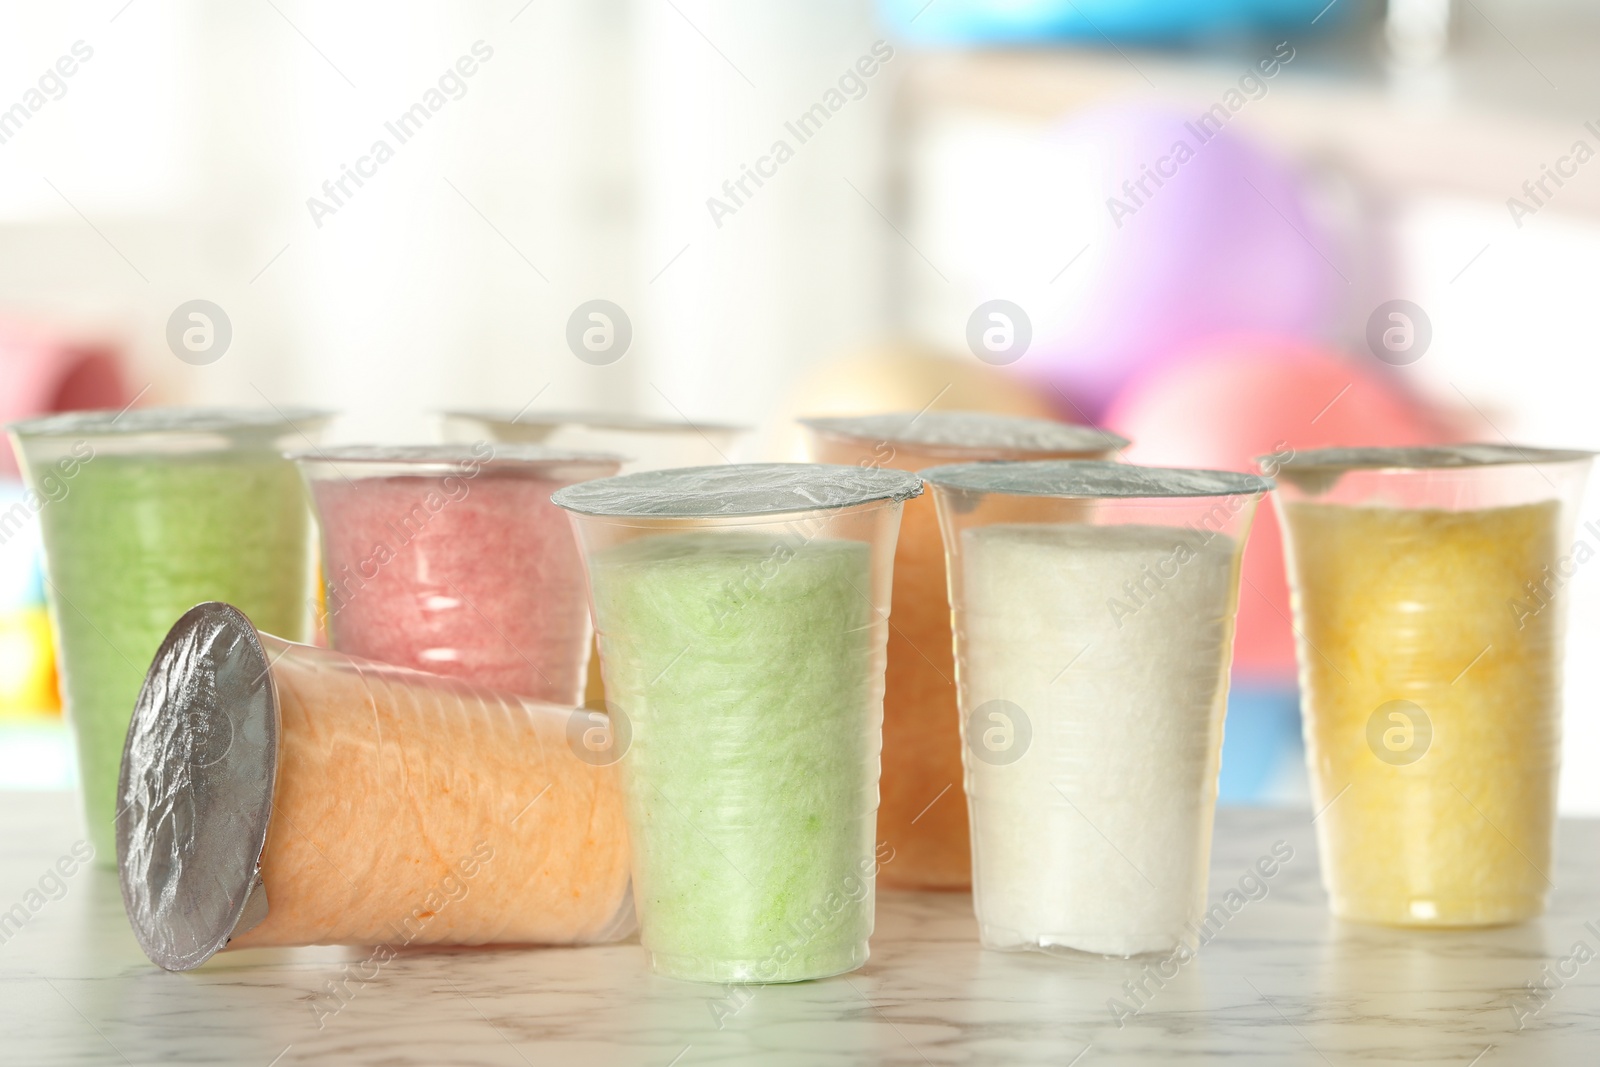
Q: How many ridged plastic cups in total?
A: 8